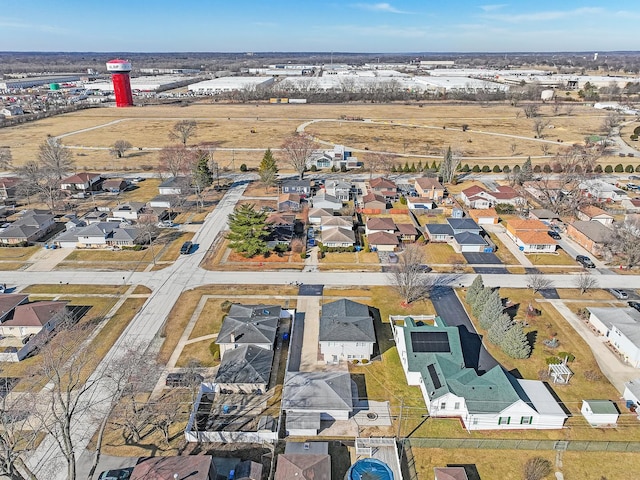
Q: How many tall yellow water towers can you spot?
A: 0